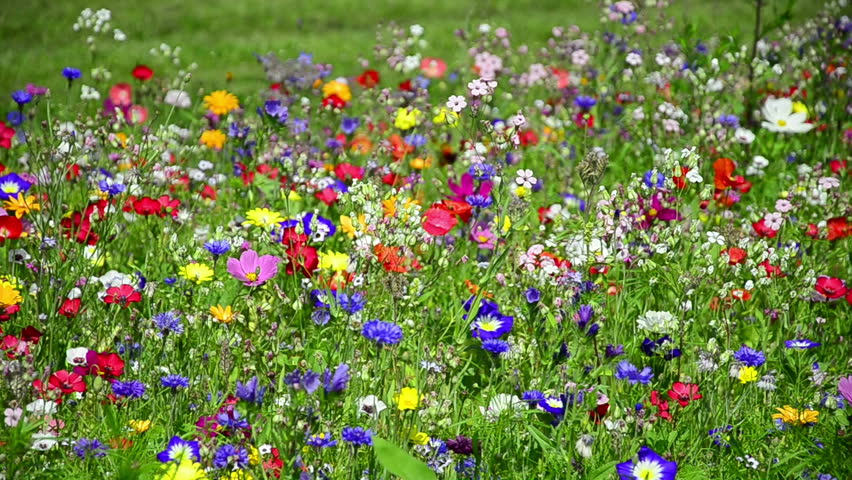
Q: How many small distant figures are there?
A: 0